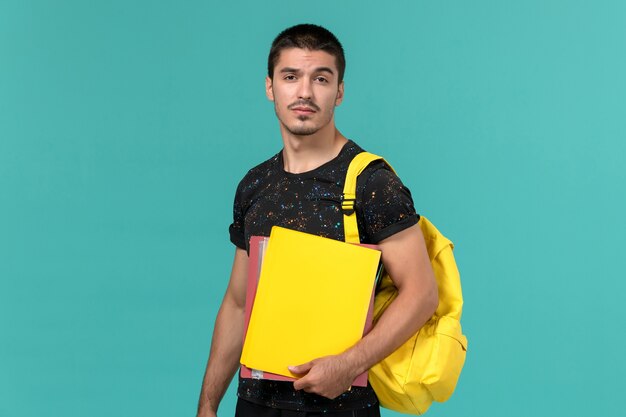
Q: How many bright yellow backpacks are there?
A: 1